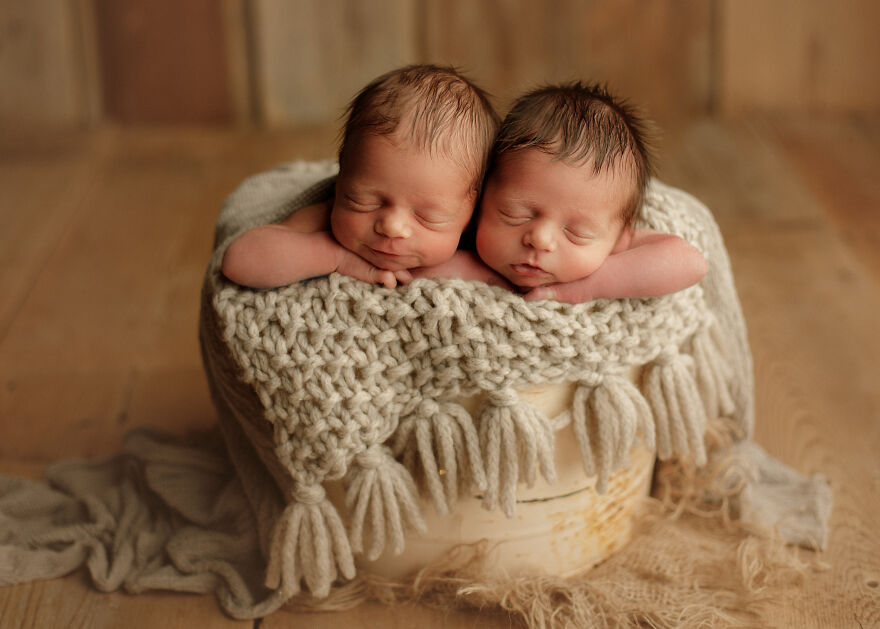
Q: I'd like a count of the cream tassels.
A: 7